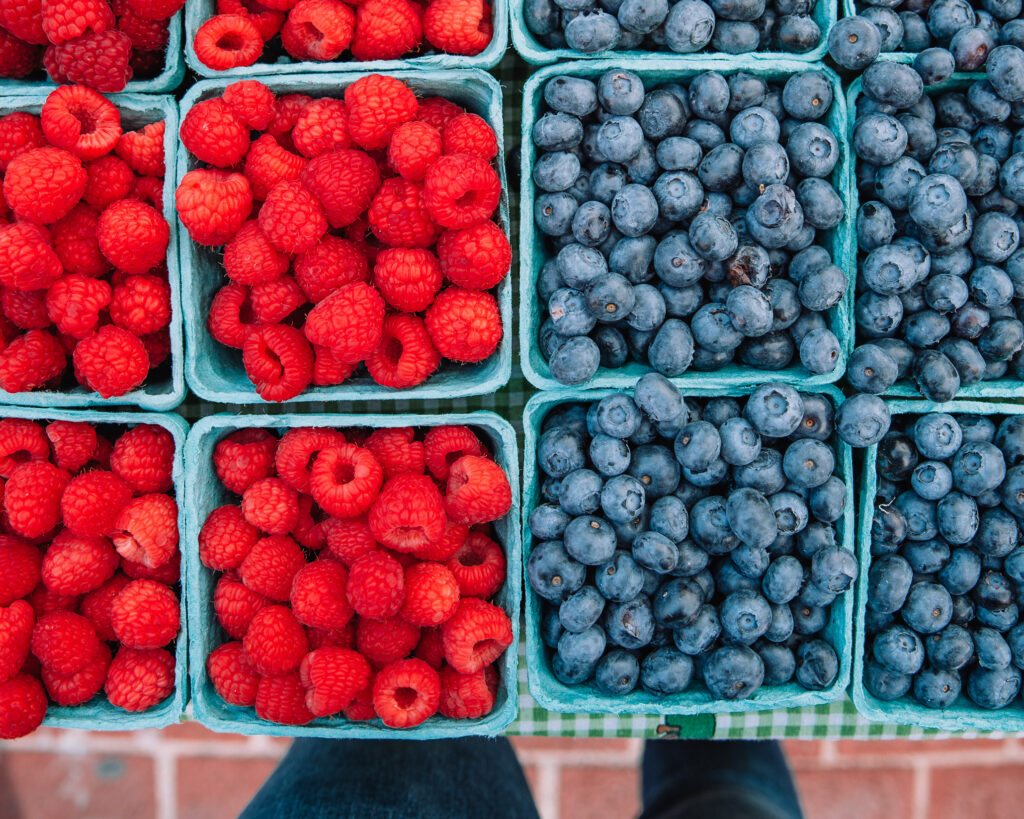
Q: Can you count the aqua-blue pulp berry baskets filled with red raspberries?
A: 6